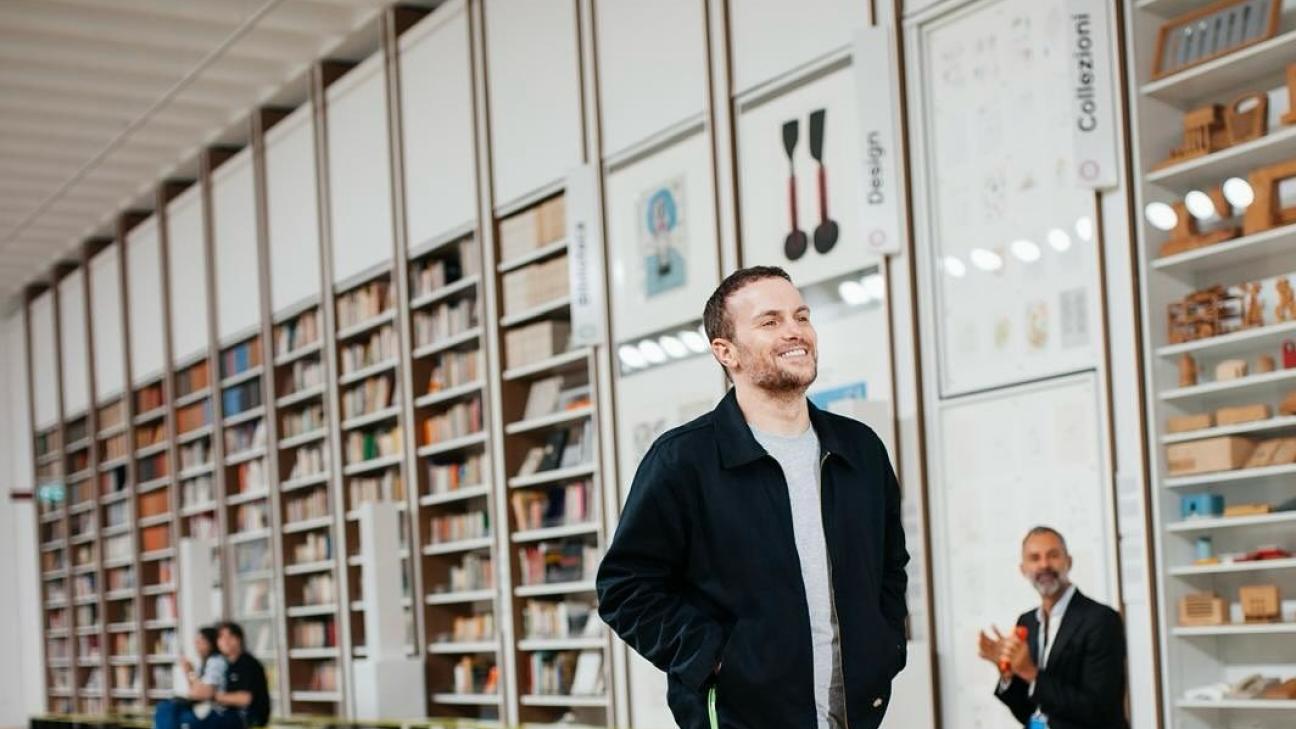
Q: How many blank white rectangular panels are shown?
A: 12